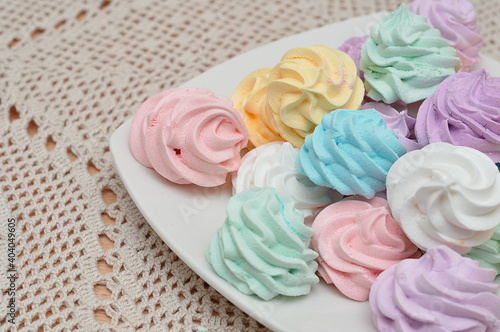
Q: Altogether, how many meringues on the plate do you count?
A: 15